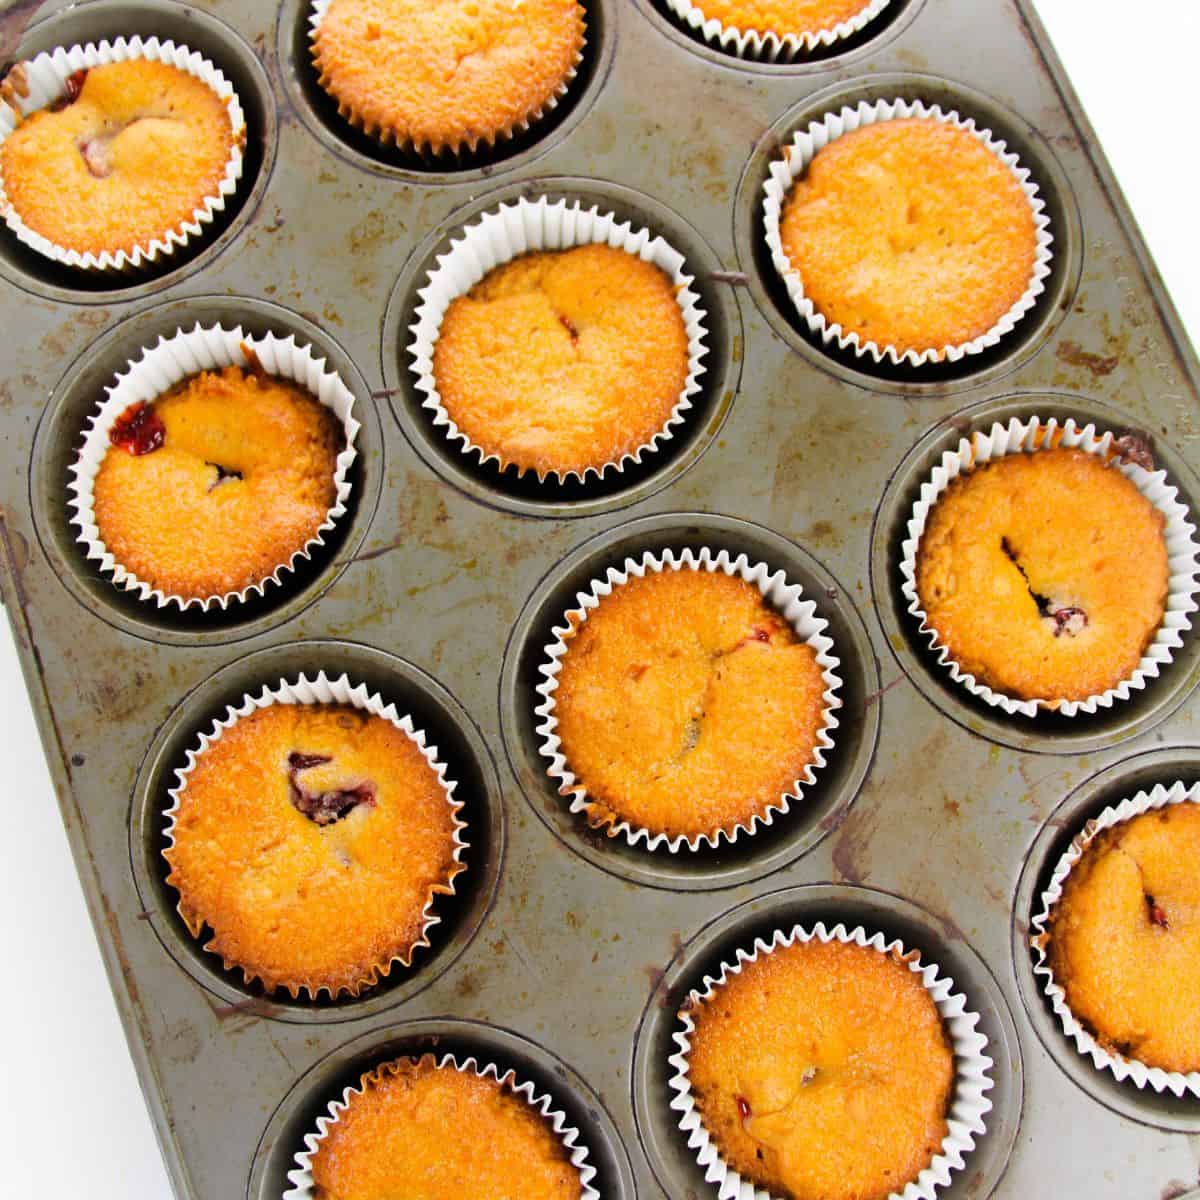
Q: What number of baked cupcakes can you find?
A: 12